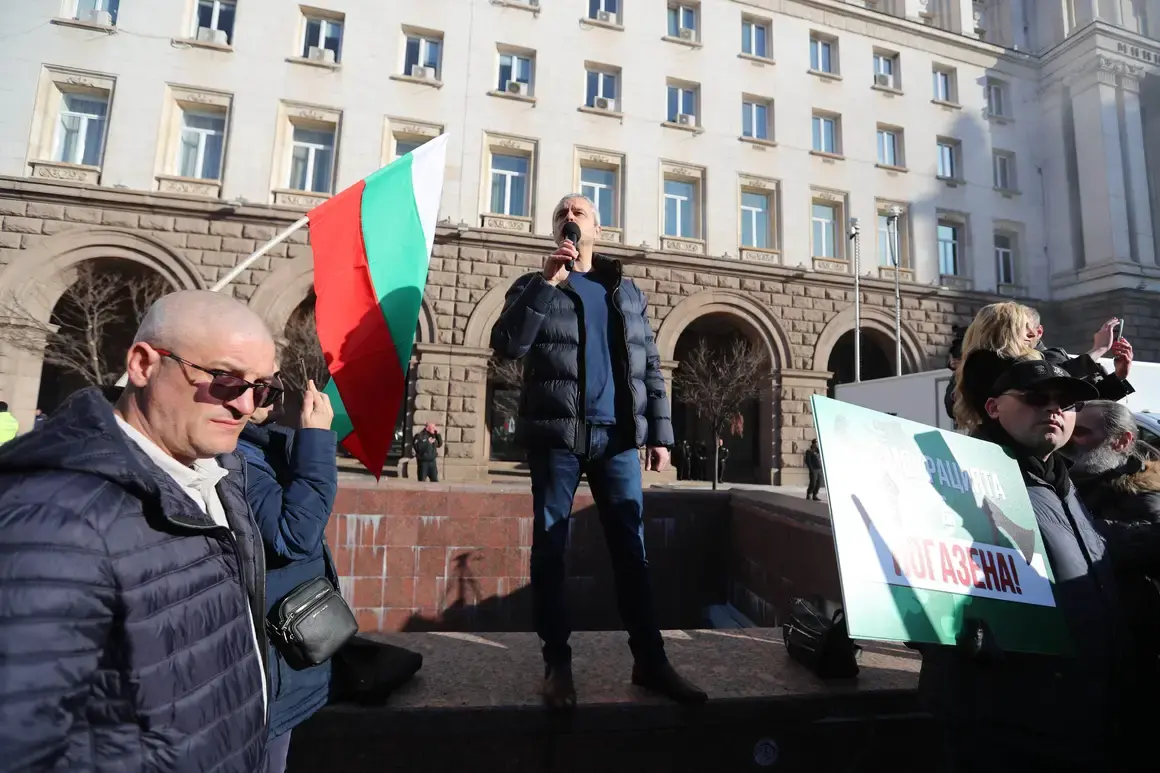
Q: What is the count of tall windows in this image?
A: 12